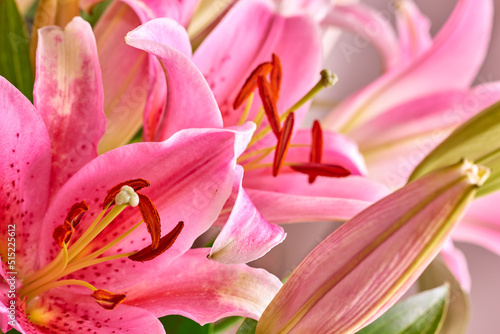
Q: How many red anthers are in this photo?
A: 12